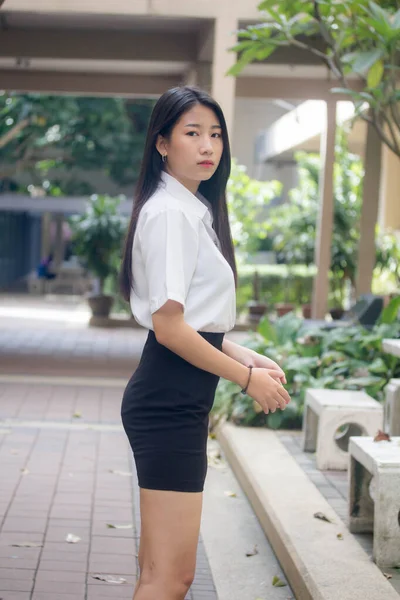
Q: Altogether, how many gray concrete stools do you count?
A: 2